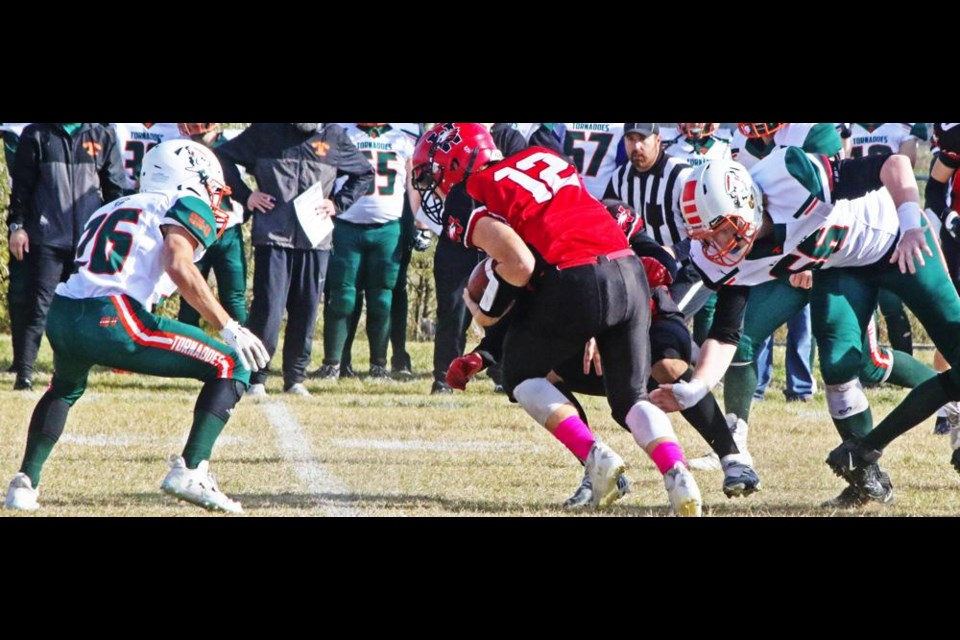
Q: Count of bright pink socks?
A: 2